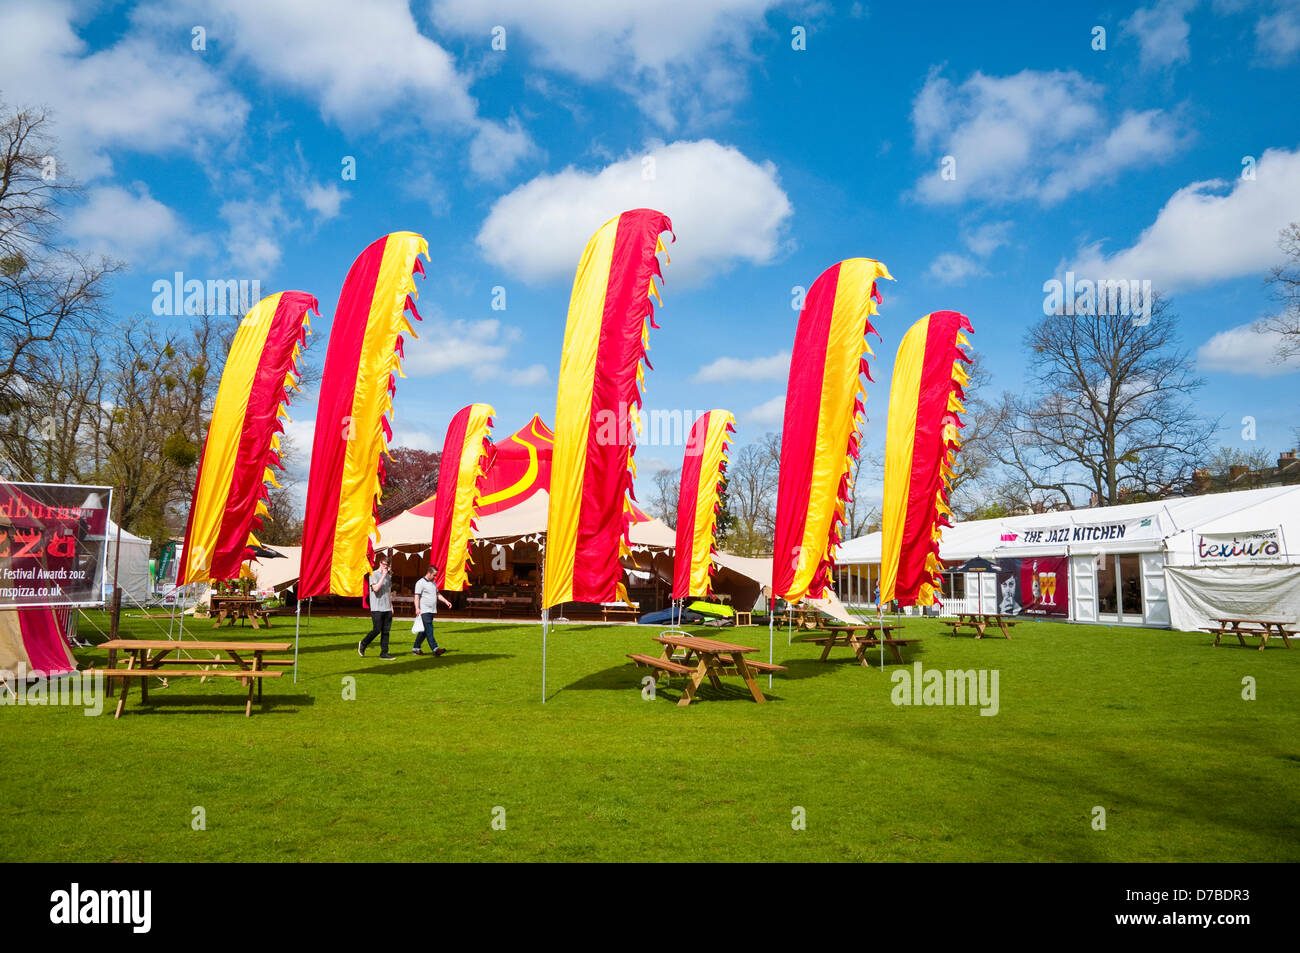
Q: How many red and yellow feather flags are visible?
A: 7